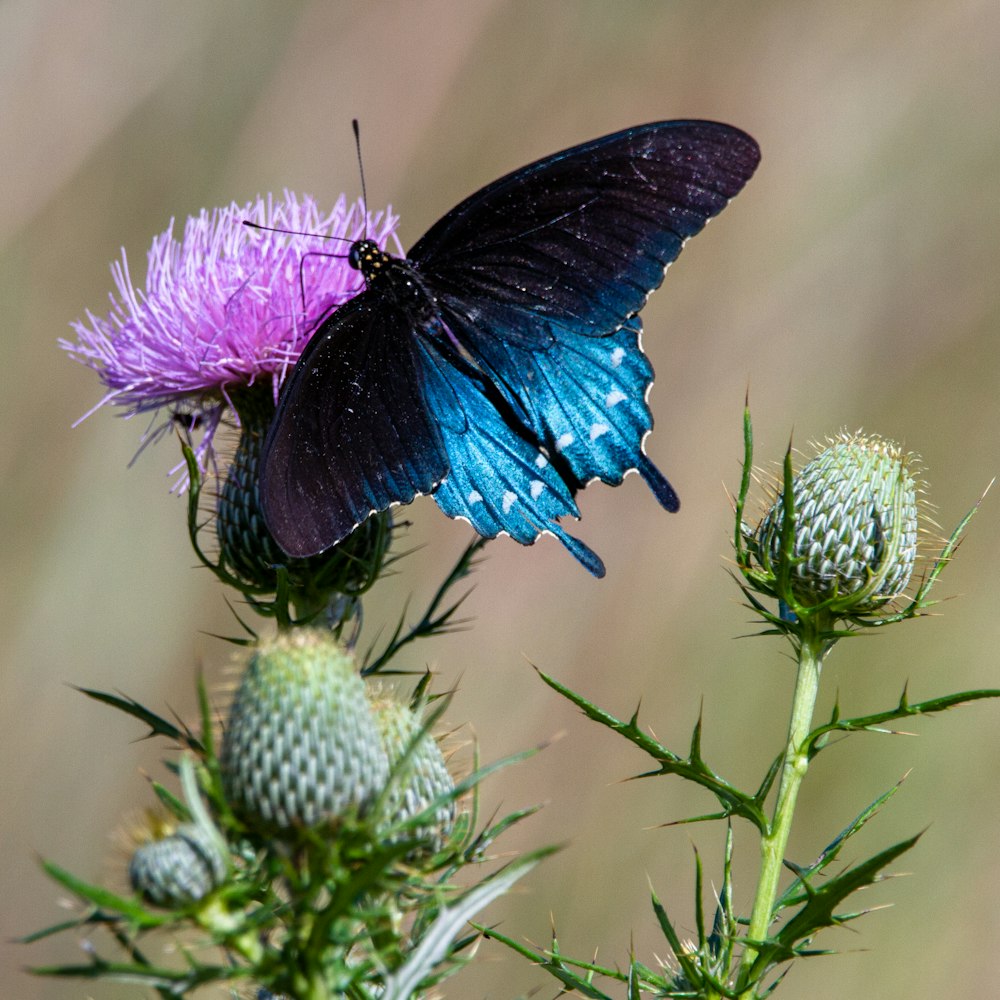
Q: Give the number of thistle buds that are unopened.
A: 4